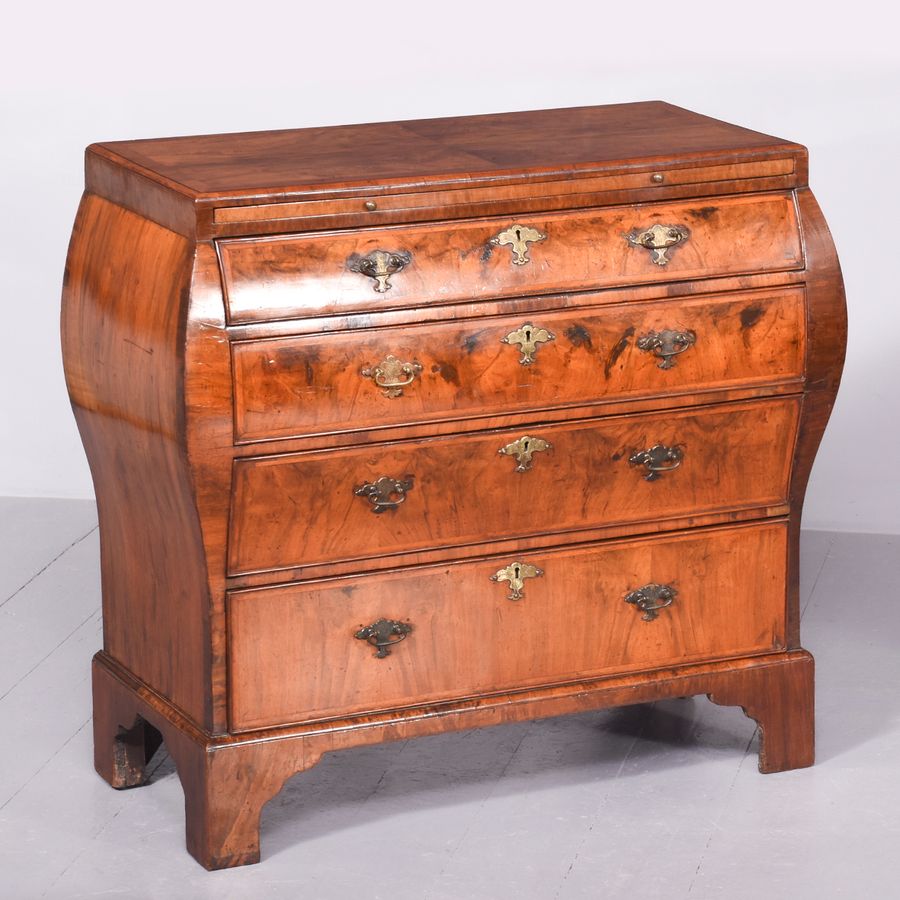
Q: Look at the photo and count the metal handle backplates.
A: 8